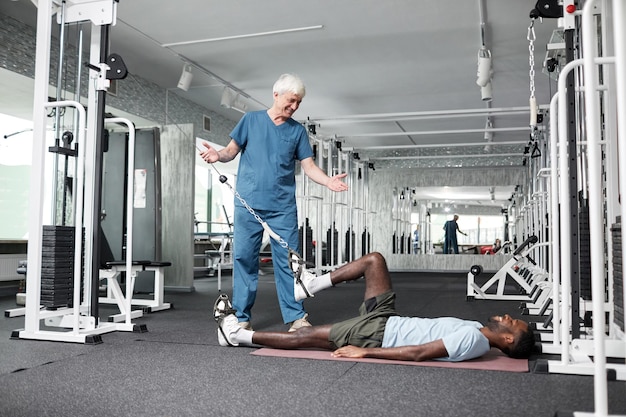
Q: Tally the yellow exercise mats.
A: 0